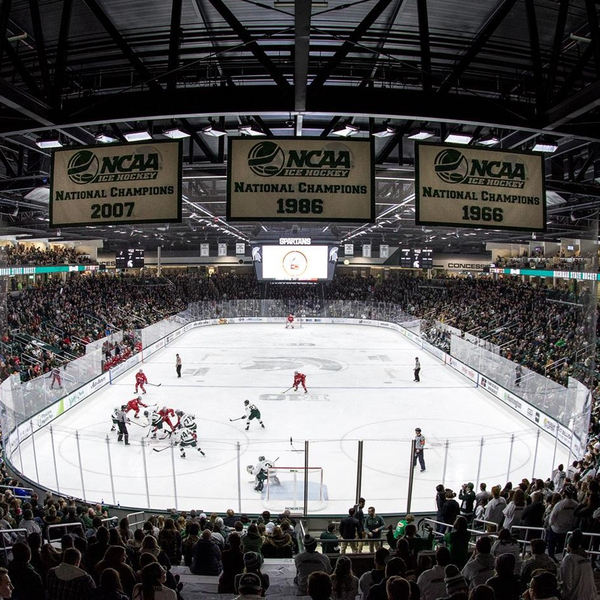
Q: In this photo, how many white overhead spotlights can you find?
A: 12